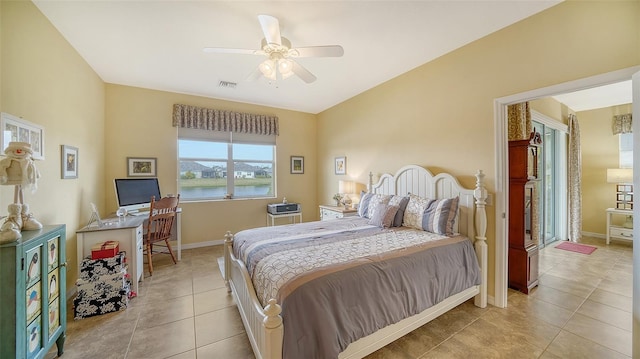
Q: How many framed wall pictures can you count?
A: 5